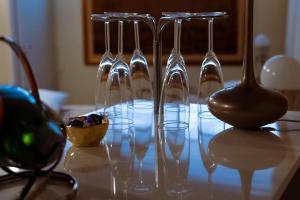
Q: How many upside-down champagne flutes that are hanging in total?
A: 6